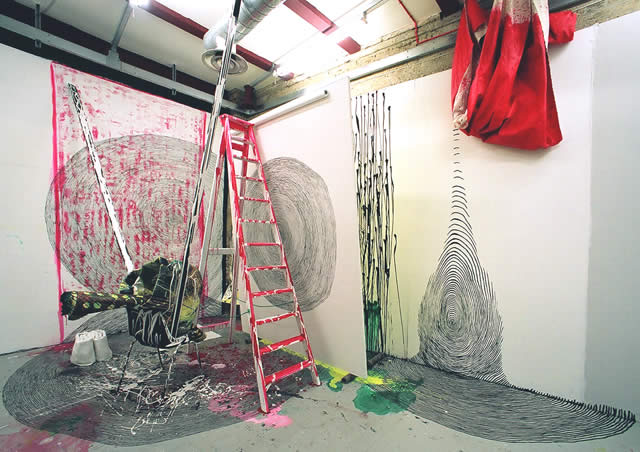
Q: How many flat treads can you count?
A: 11